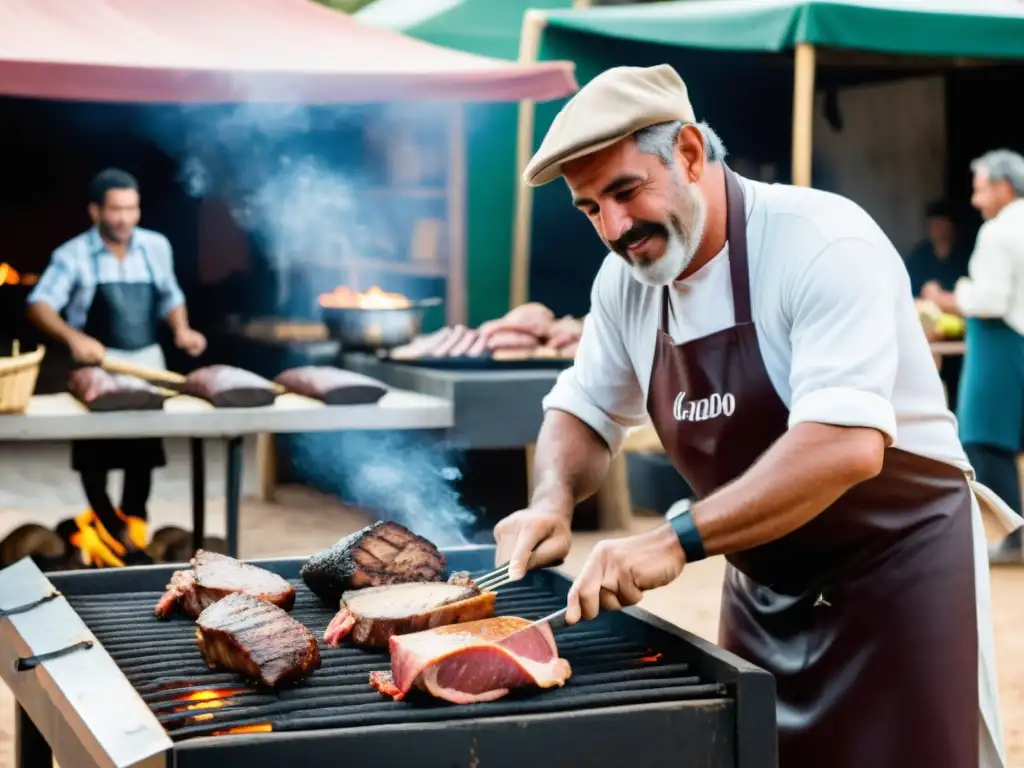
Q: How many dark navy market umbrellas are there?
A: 0